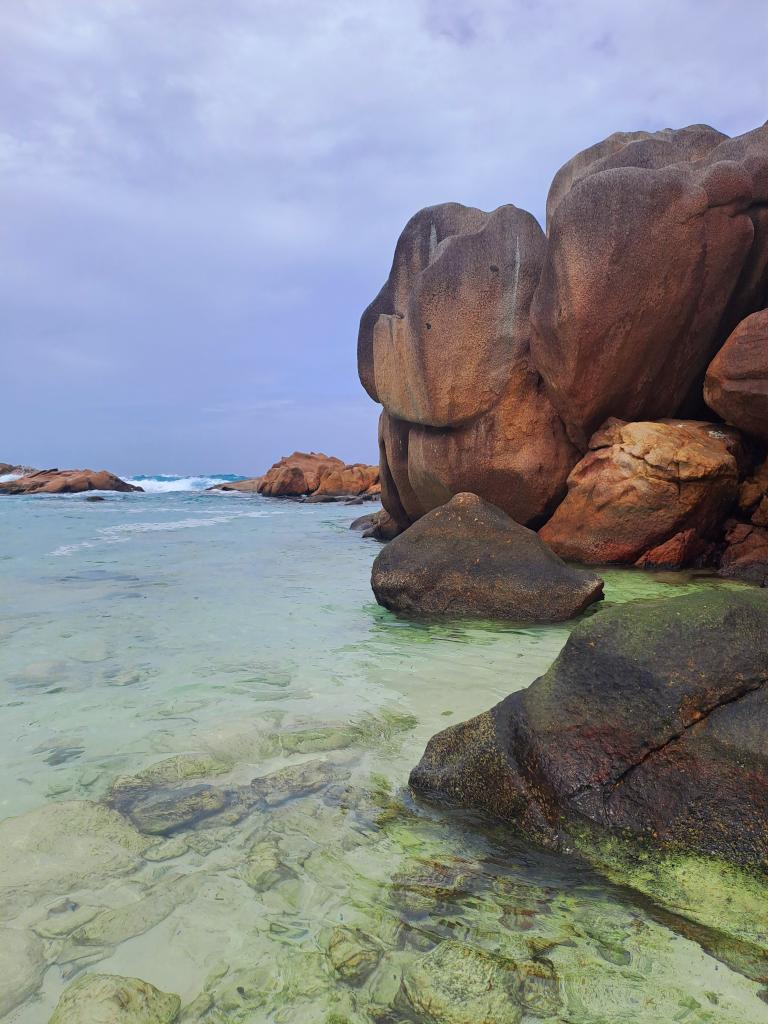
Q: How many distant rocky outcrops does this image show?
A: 2